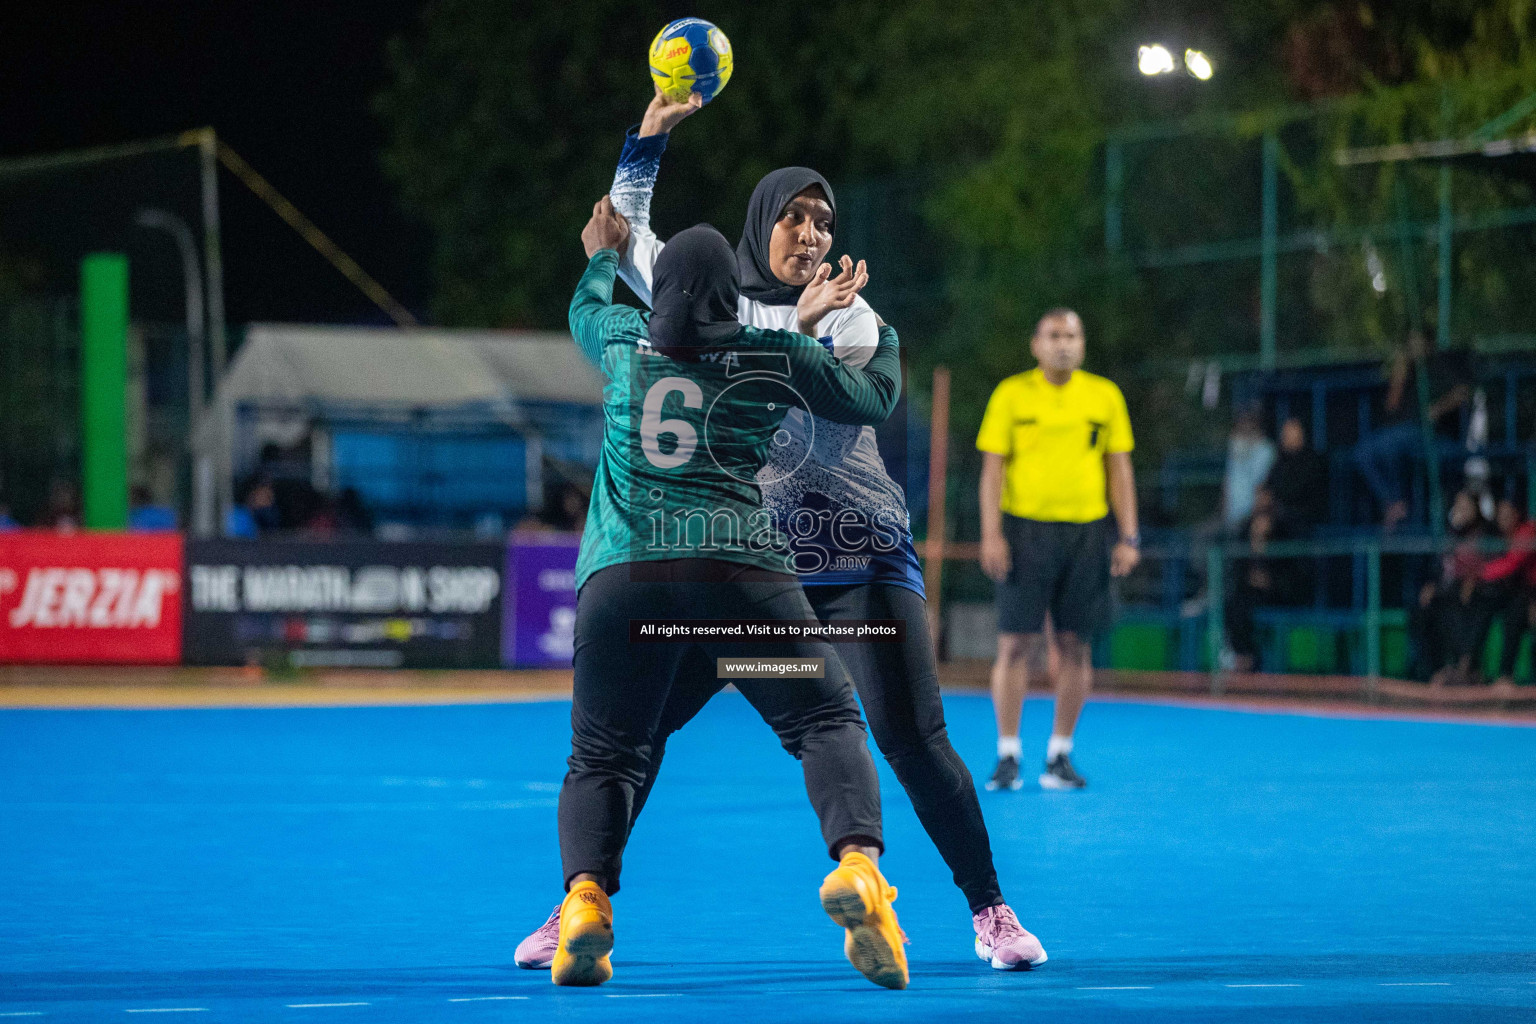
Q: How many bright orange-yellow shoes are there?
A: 2